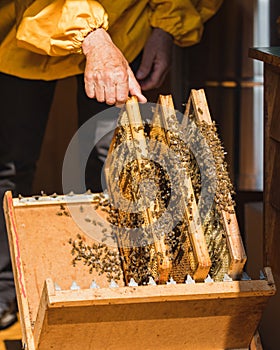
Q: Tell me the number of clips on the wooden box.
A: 12